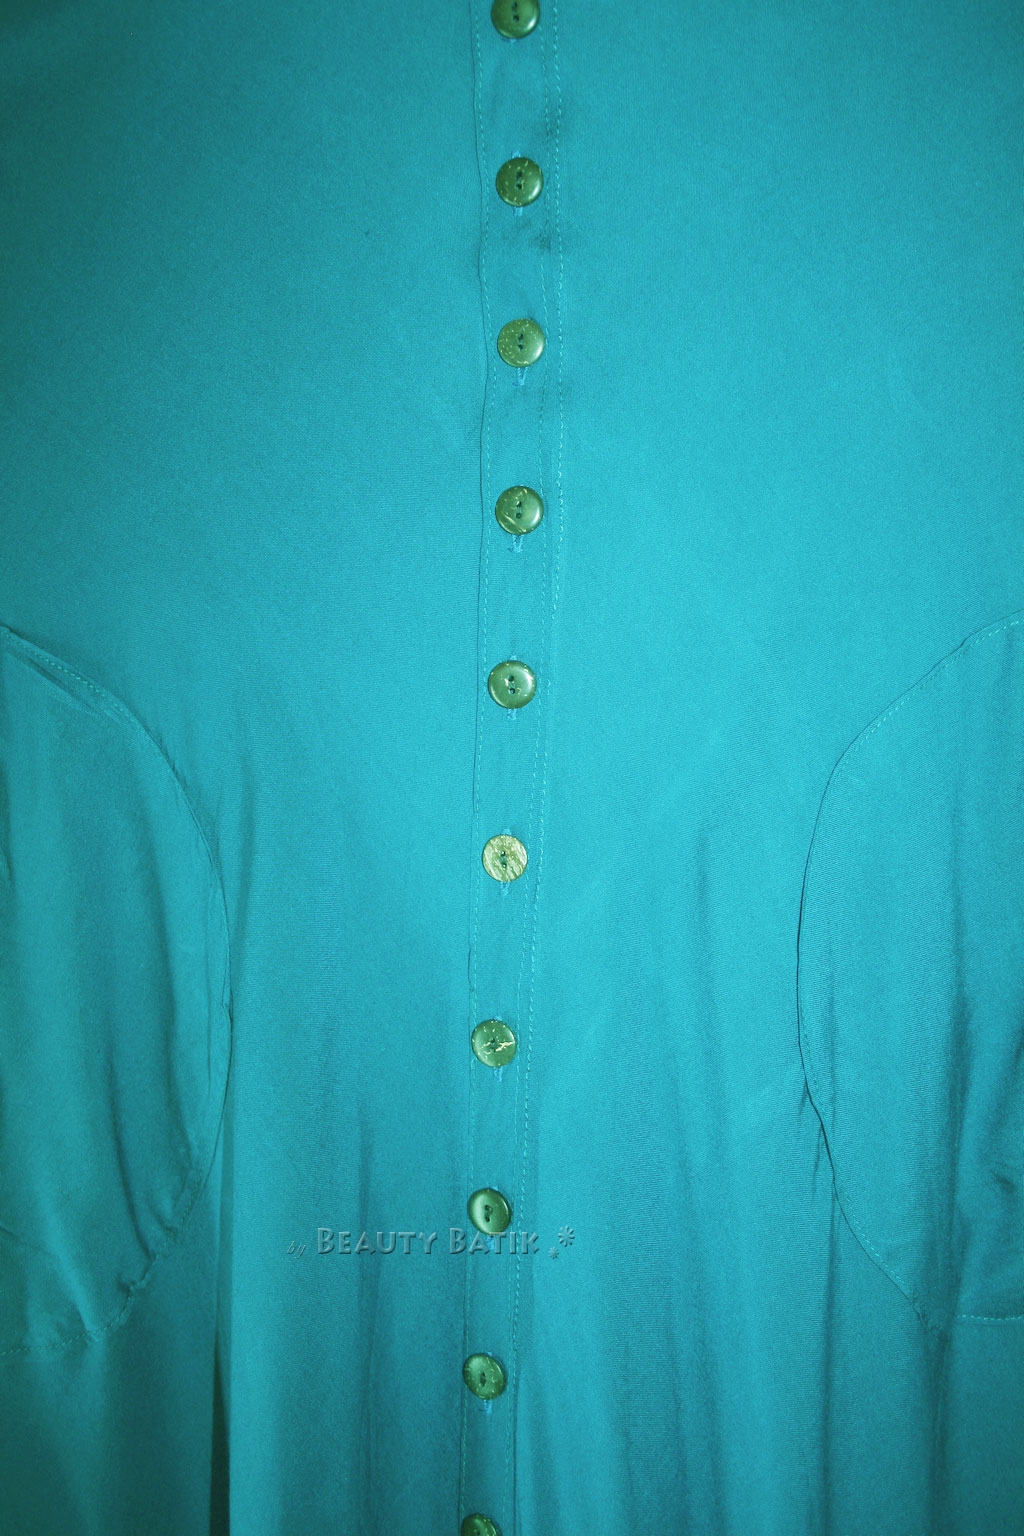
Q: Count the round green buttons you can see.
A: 10